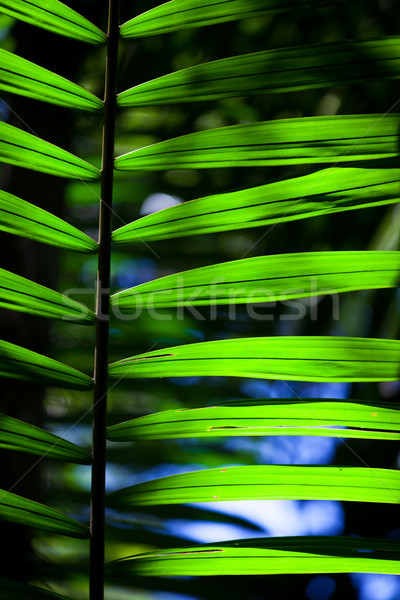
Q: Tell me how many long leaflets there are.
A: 9